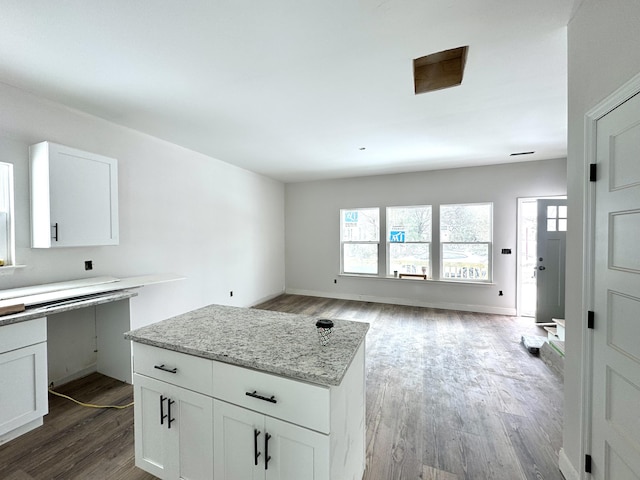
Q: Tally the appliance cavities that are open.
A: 1